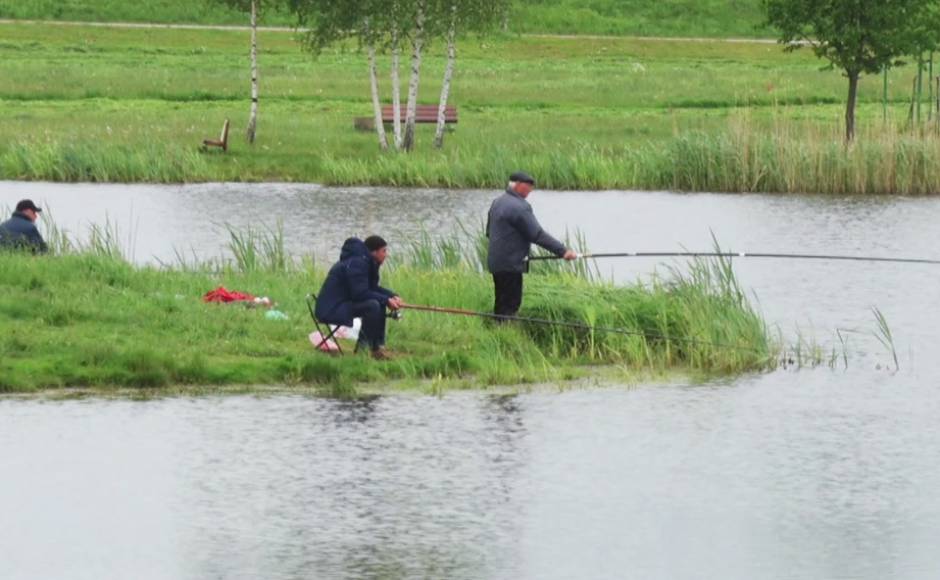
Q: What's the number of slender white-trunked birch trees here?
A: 5